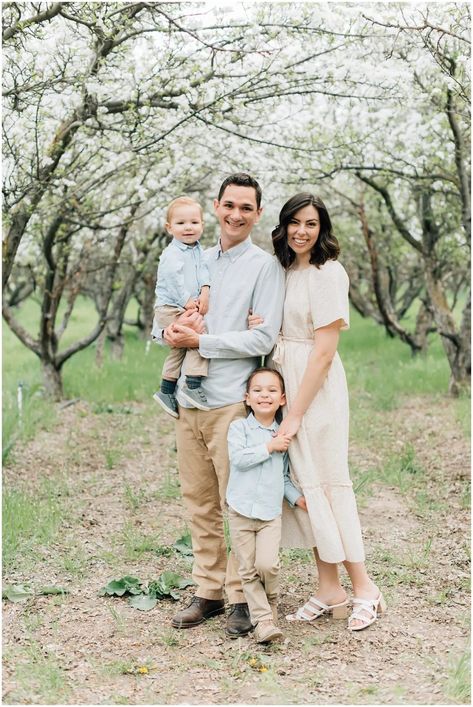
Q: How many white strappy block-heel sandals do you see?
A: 2